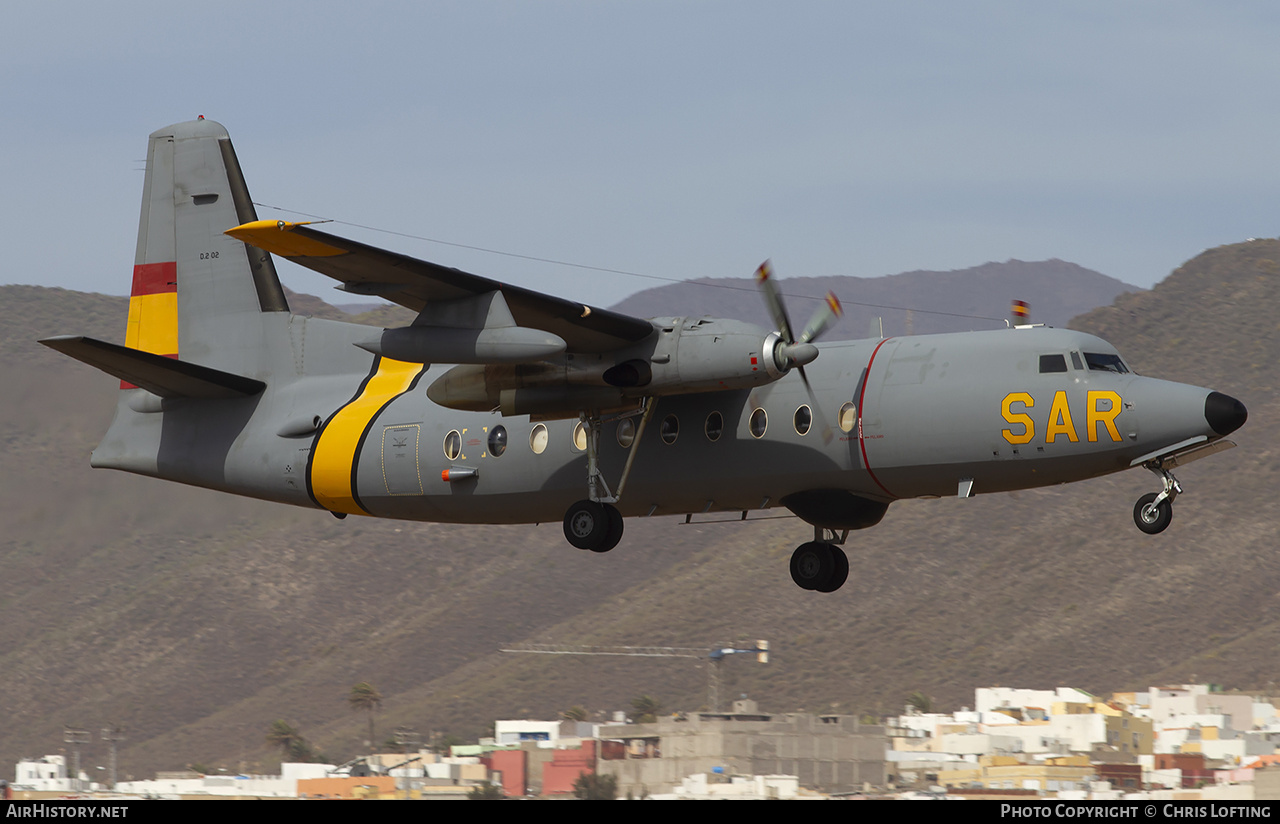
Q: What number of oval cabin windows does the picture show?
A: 10